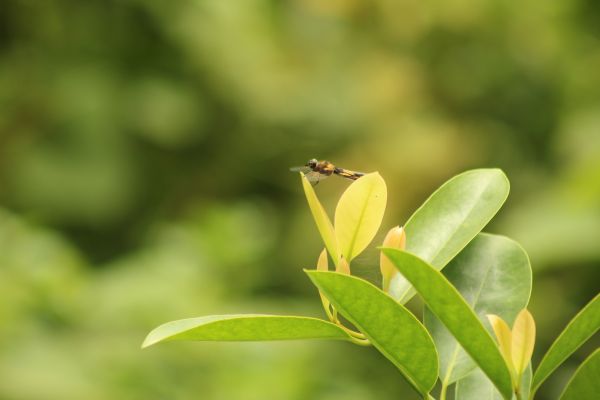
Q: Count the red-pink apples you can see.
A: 0